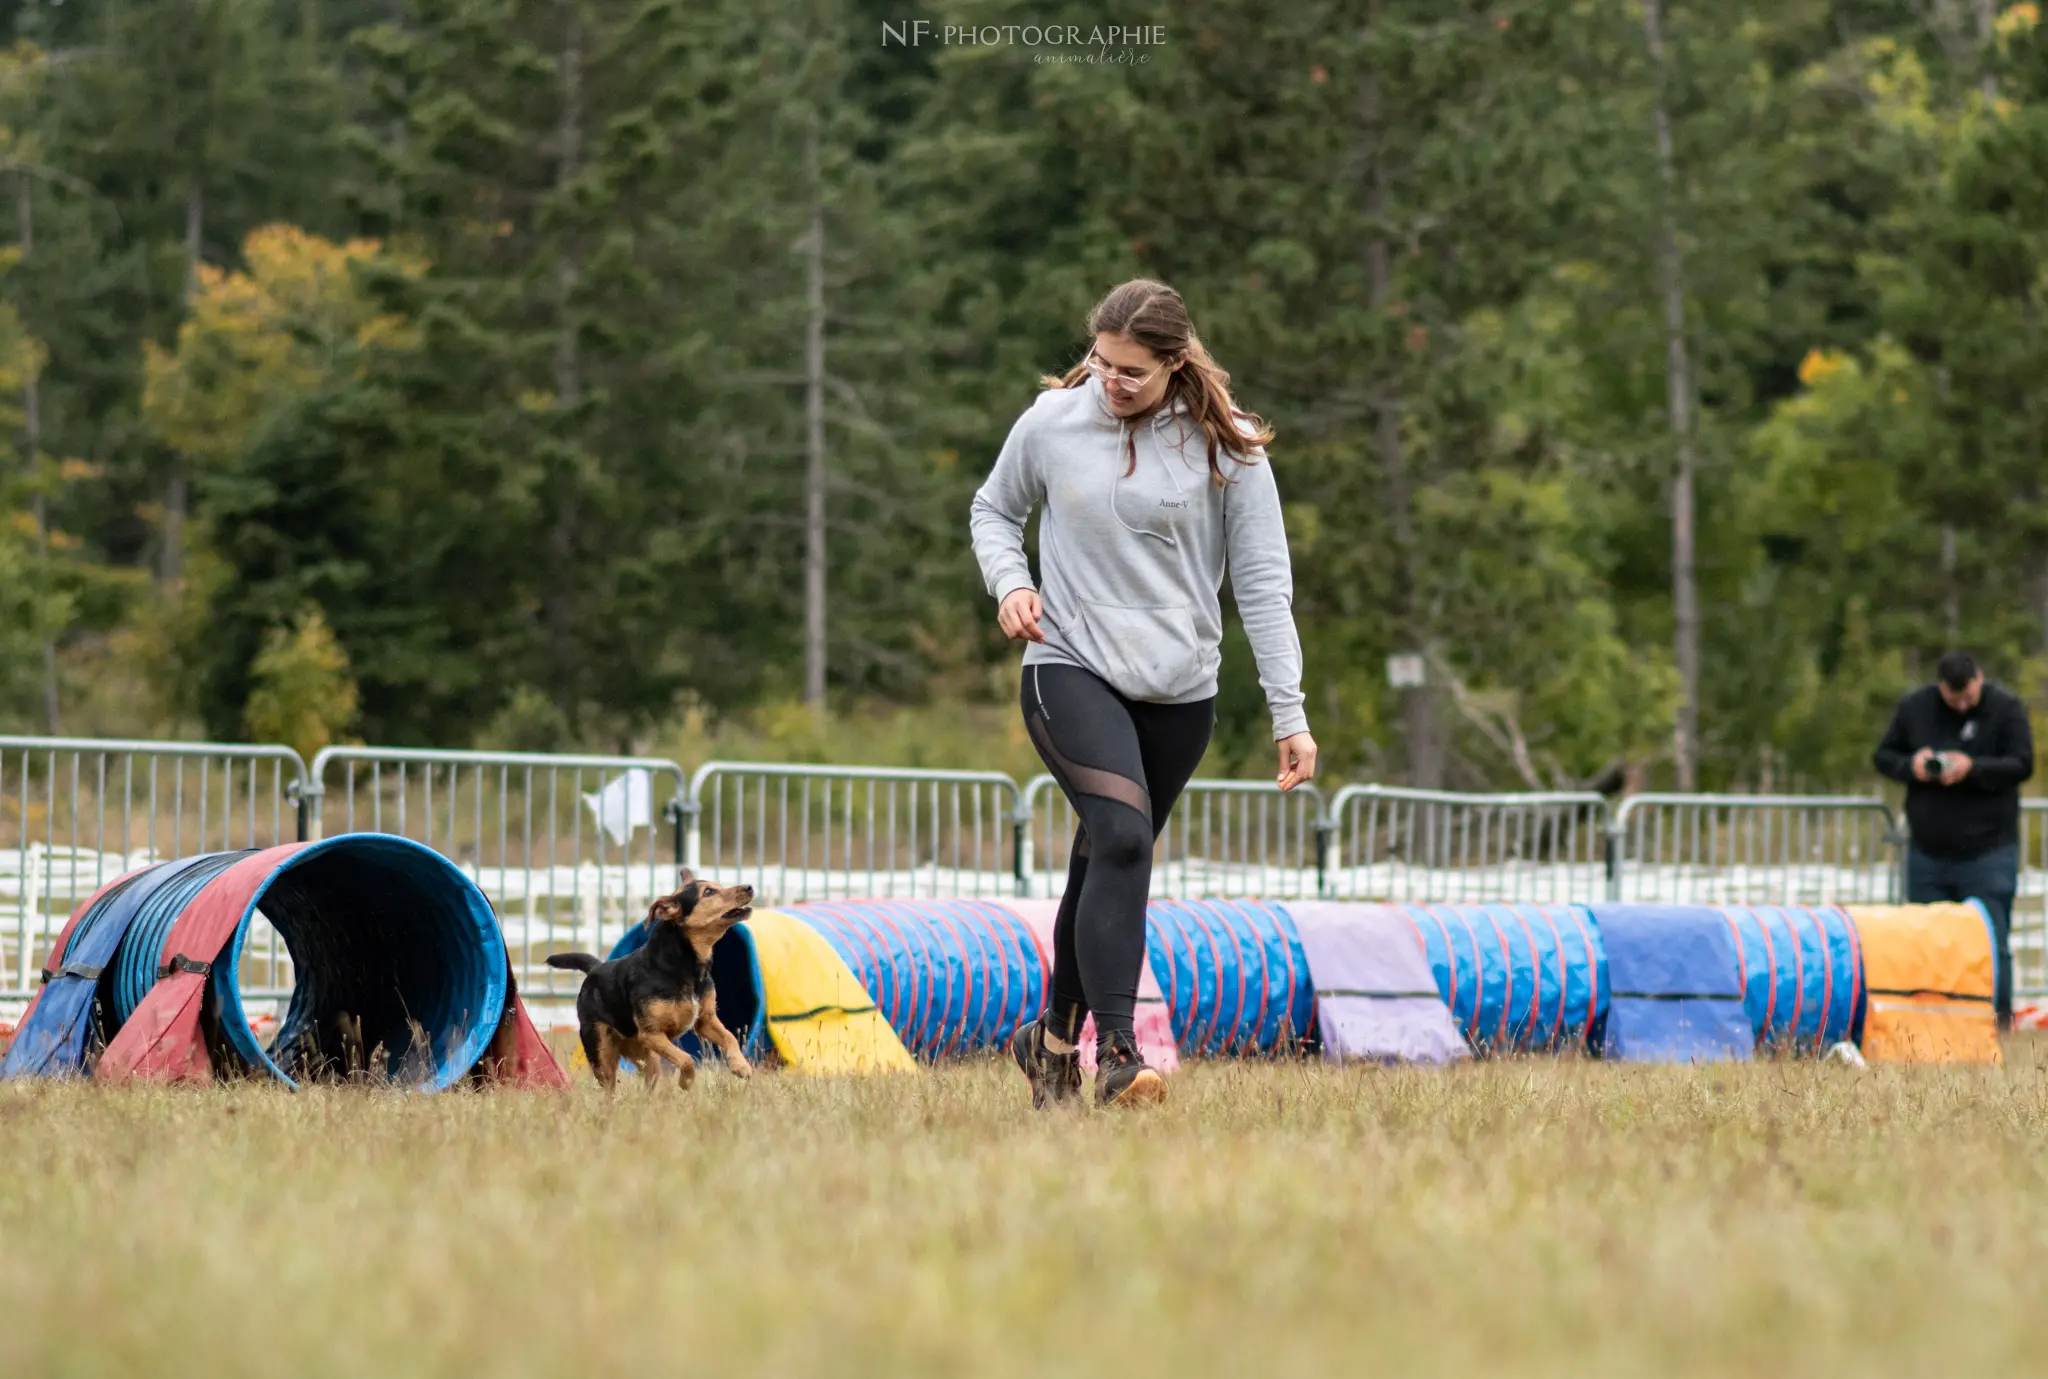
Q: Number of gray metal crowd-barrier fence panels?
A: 7